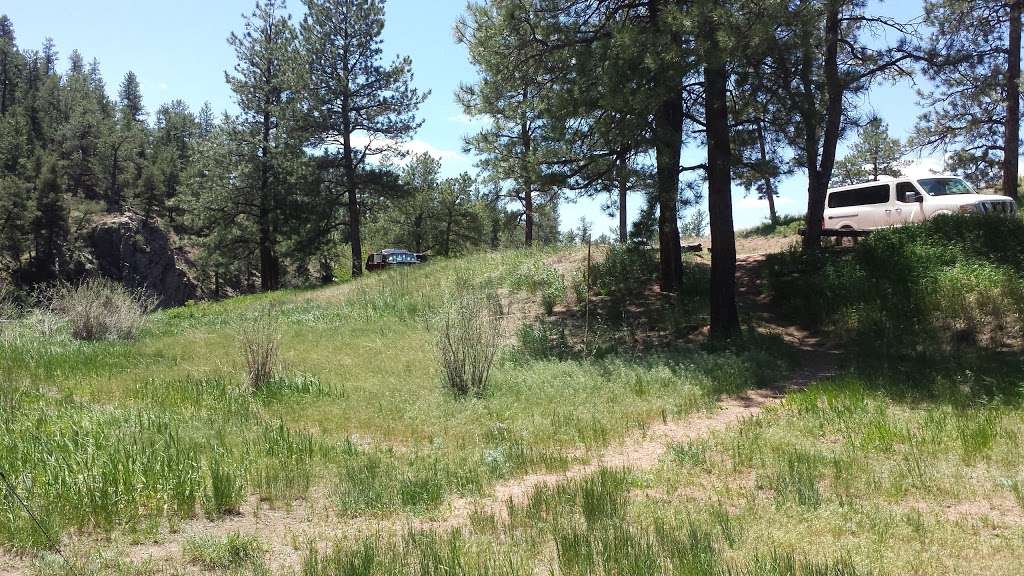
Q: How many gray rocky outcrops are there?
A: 1